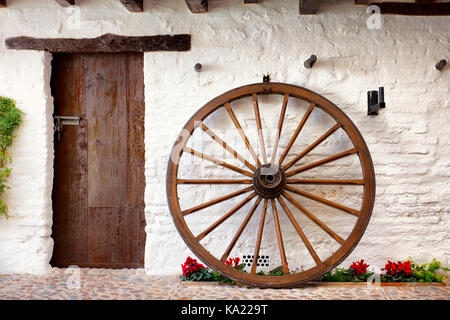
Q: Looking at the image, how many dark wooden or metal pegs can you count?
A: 3